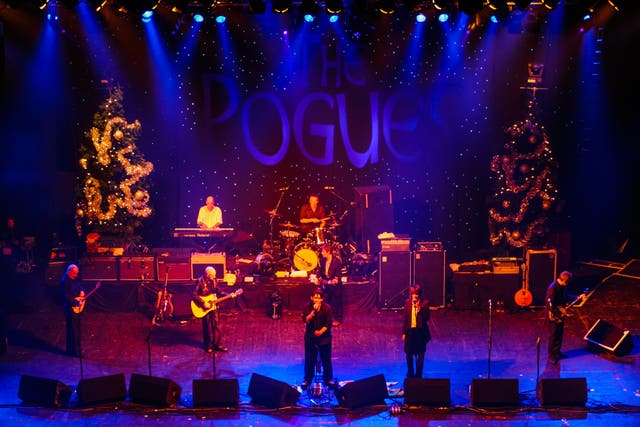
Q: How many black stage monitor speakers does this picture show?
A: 10